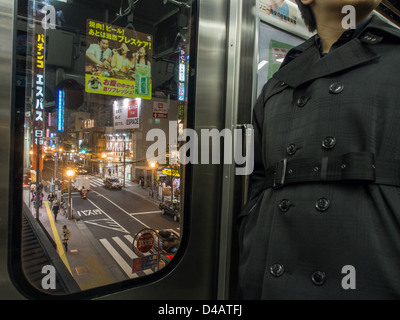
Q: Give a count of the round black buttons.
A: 8